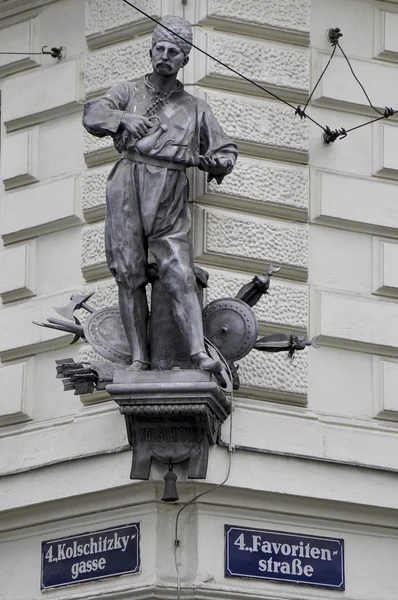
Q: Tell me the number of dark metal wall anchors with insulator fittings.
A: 3